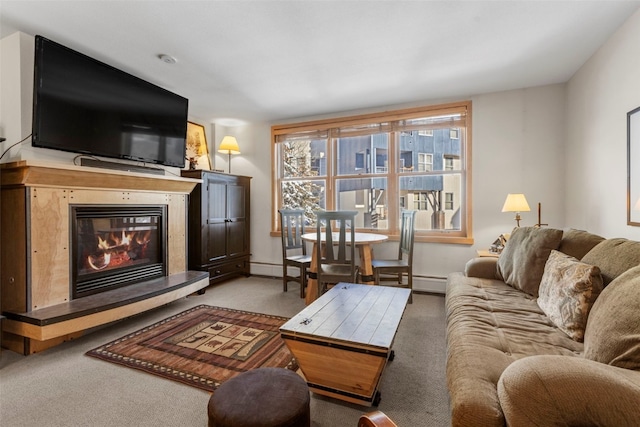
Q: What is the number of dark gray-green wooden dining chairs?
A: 3